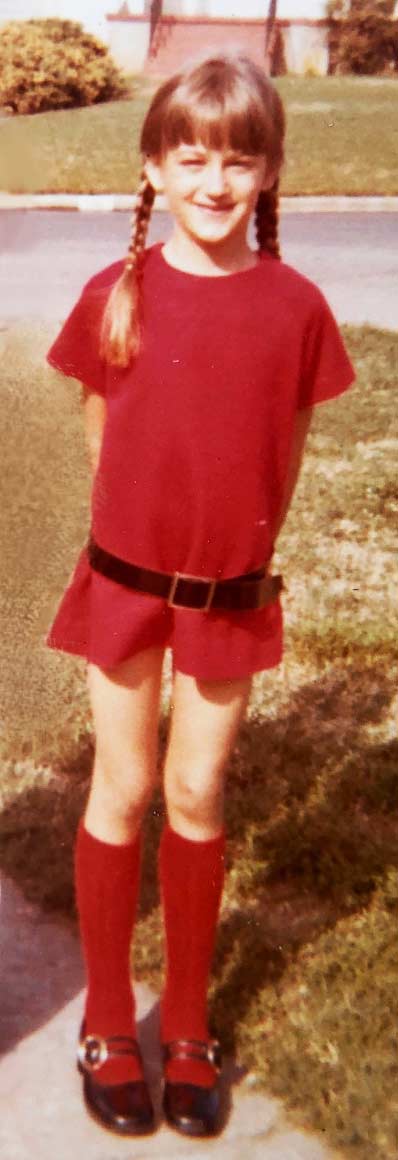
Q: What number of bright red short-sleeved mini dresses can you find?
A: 1